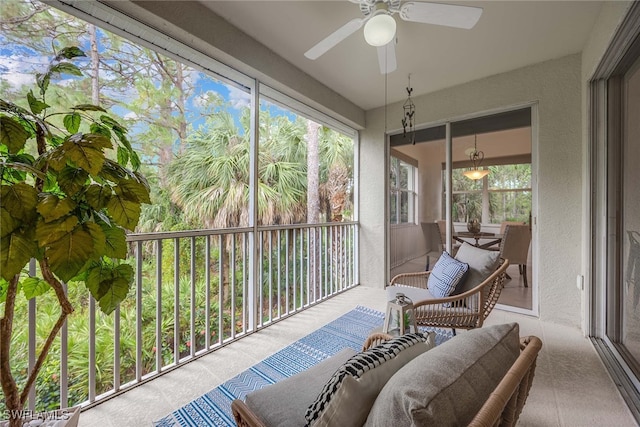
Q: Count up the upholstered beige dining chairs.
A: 4